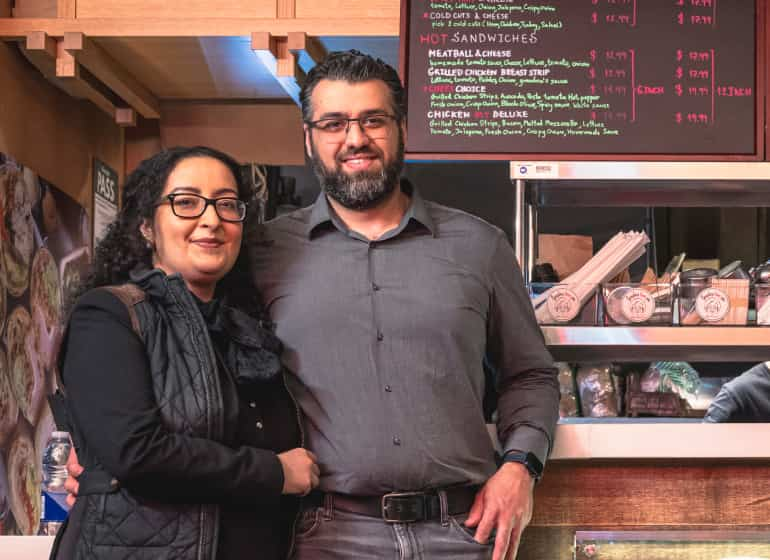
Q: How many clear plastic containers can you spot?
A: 4